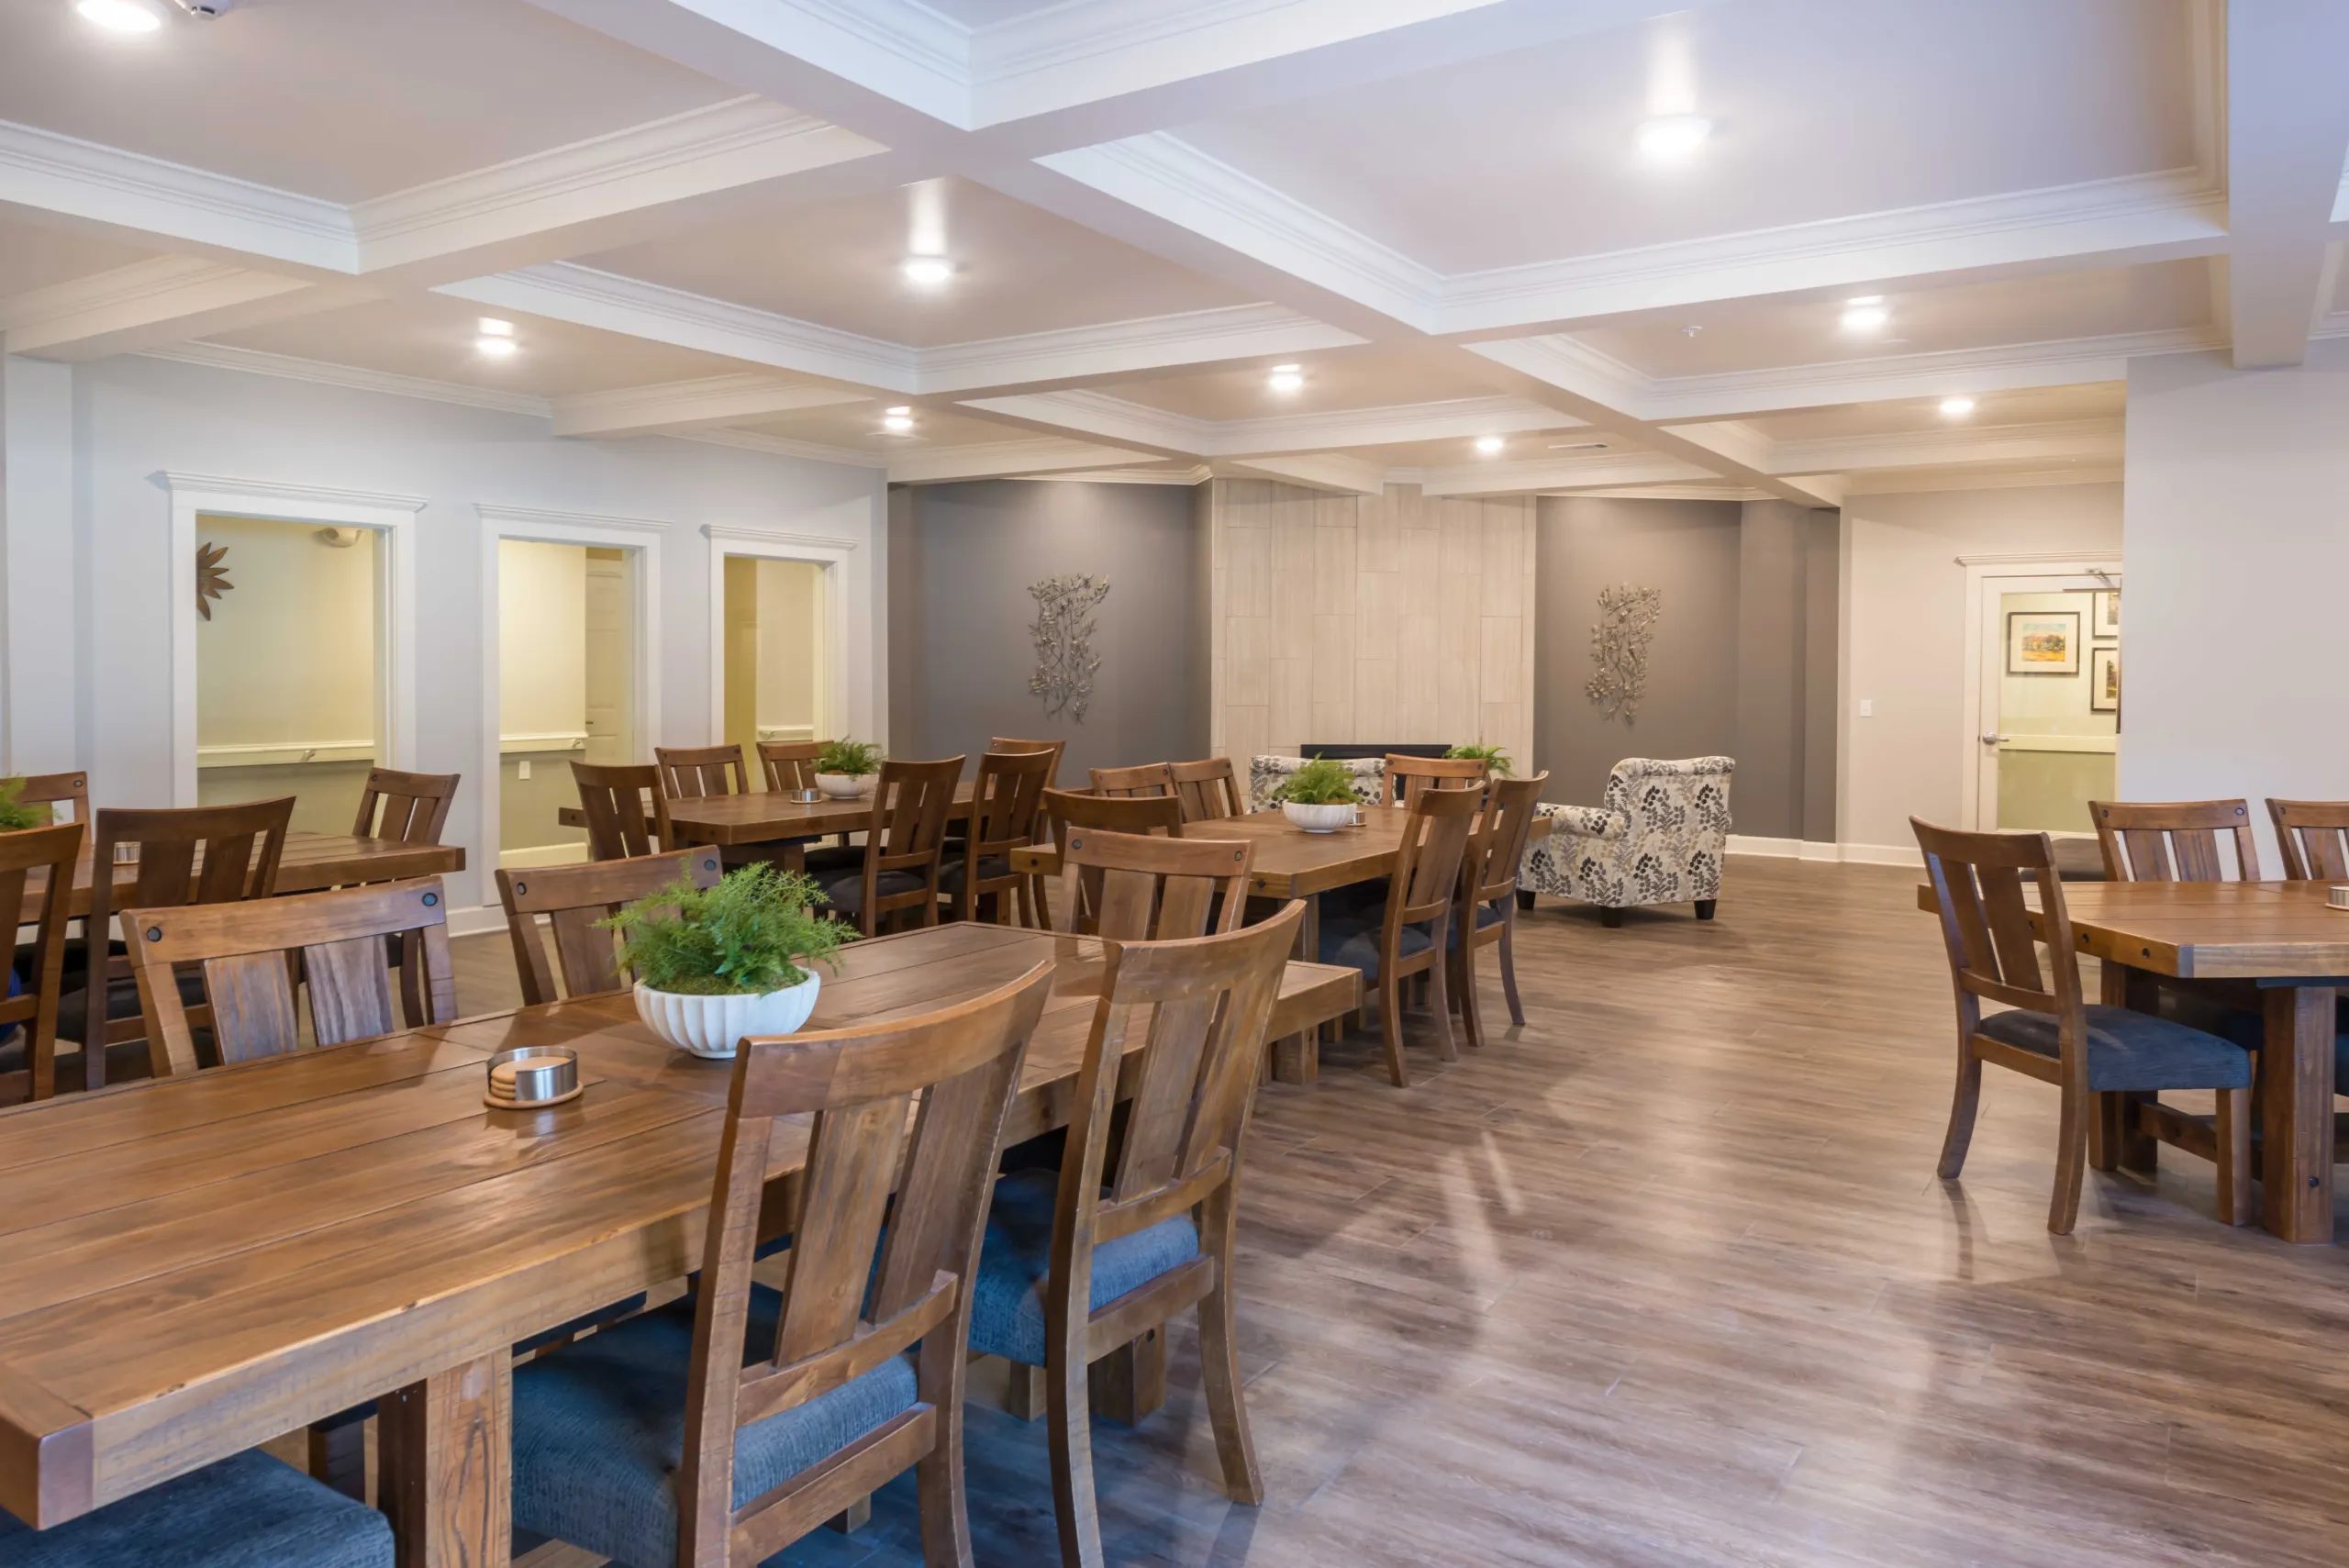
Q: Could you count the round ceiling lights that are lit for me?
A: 9